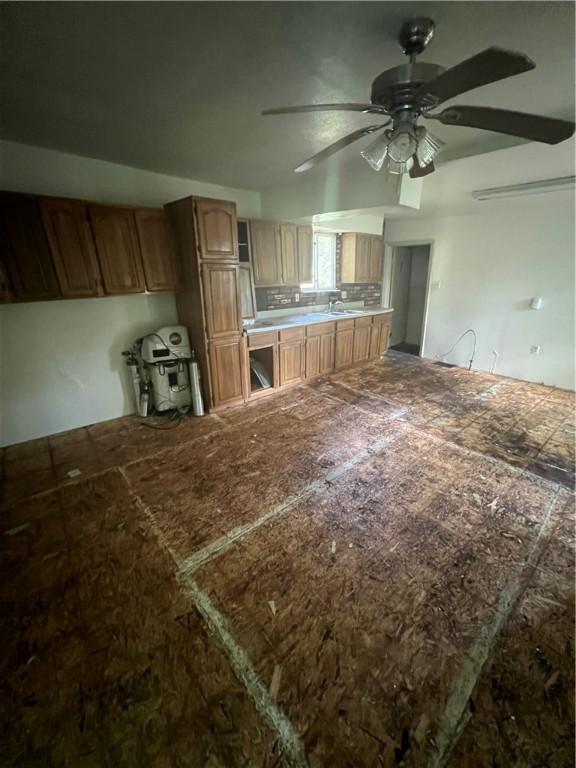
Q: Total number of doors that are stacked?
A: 3